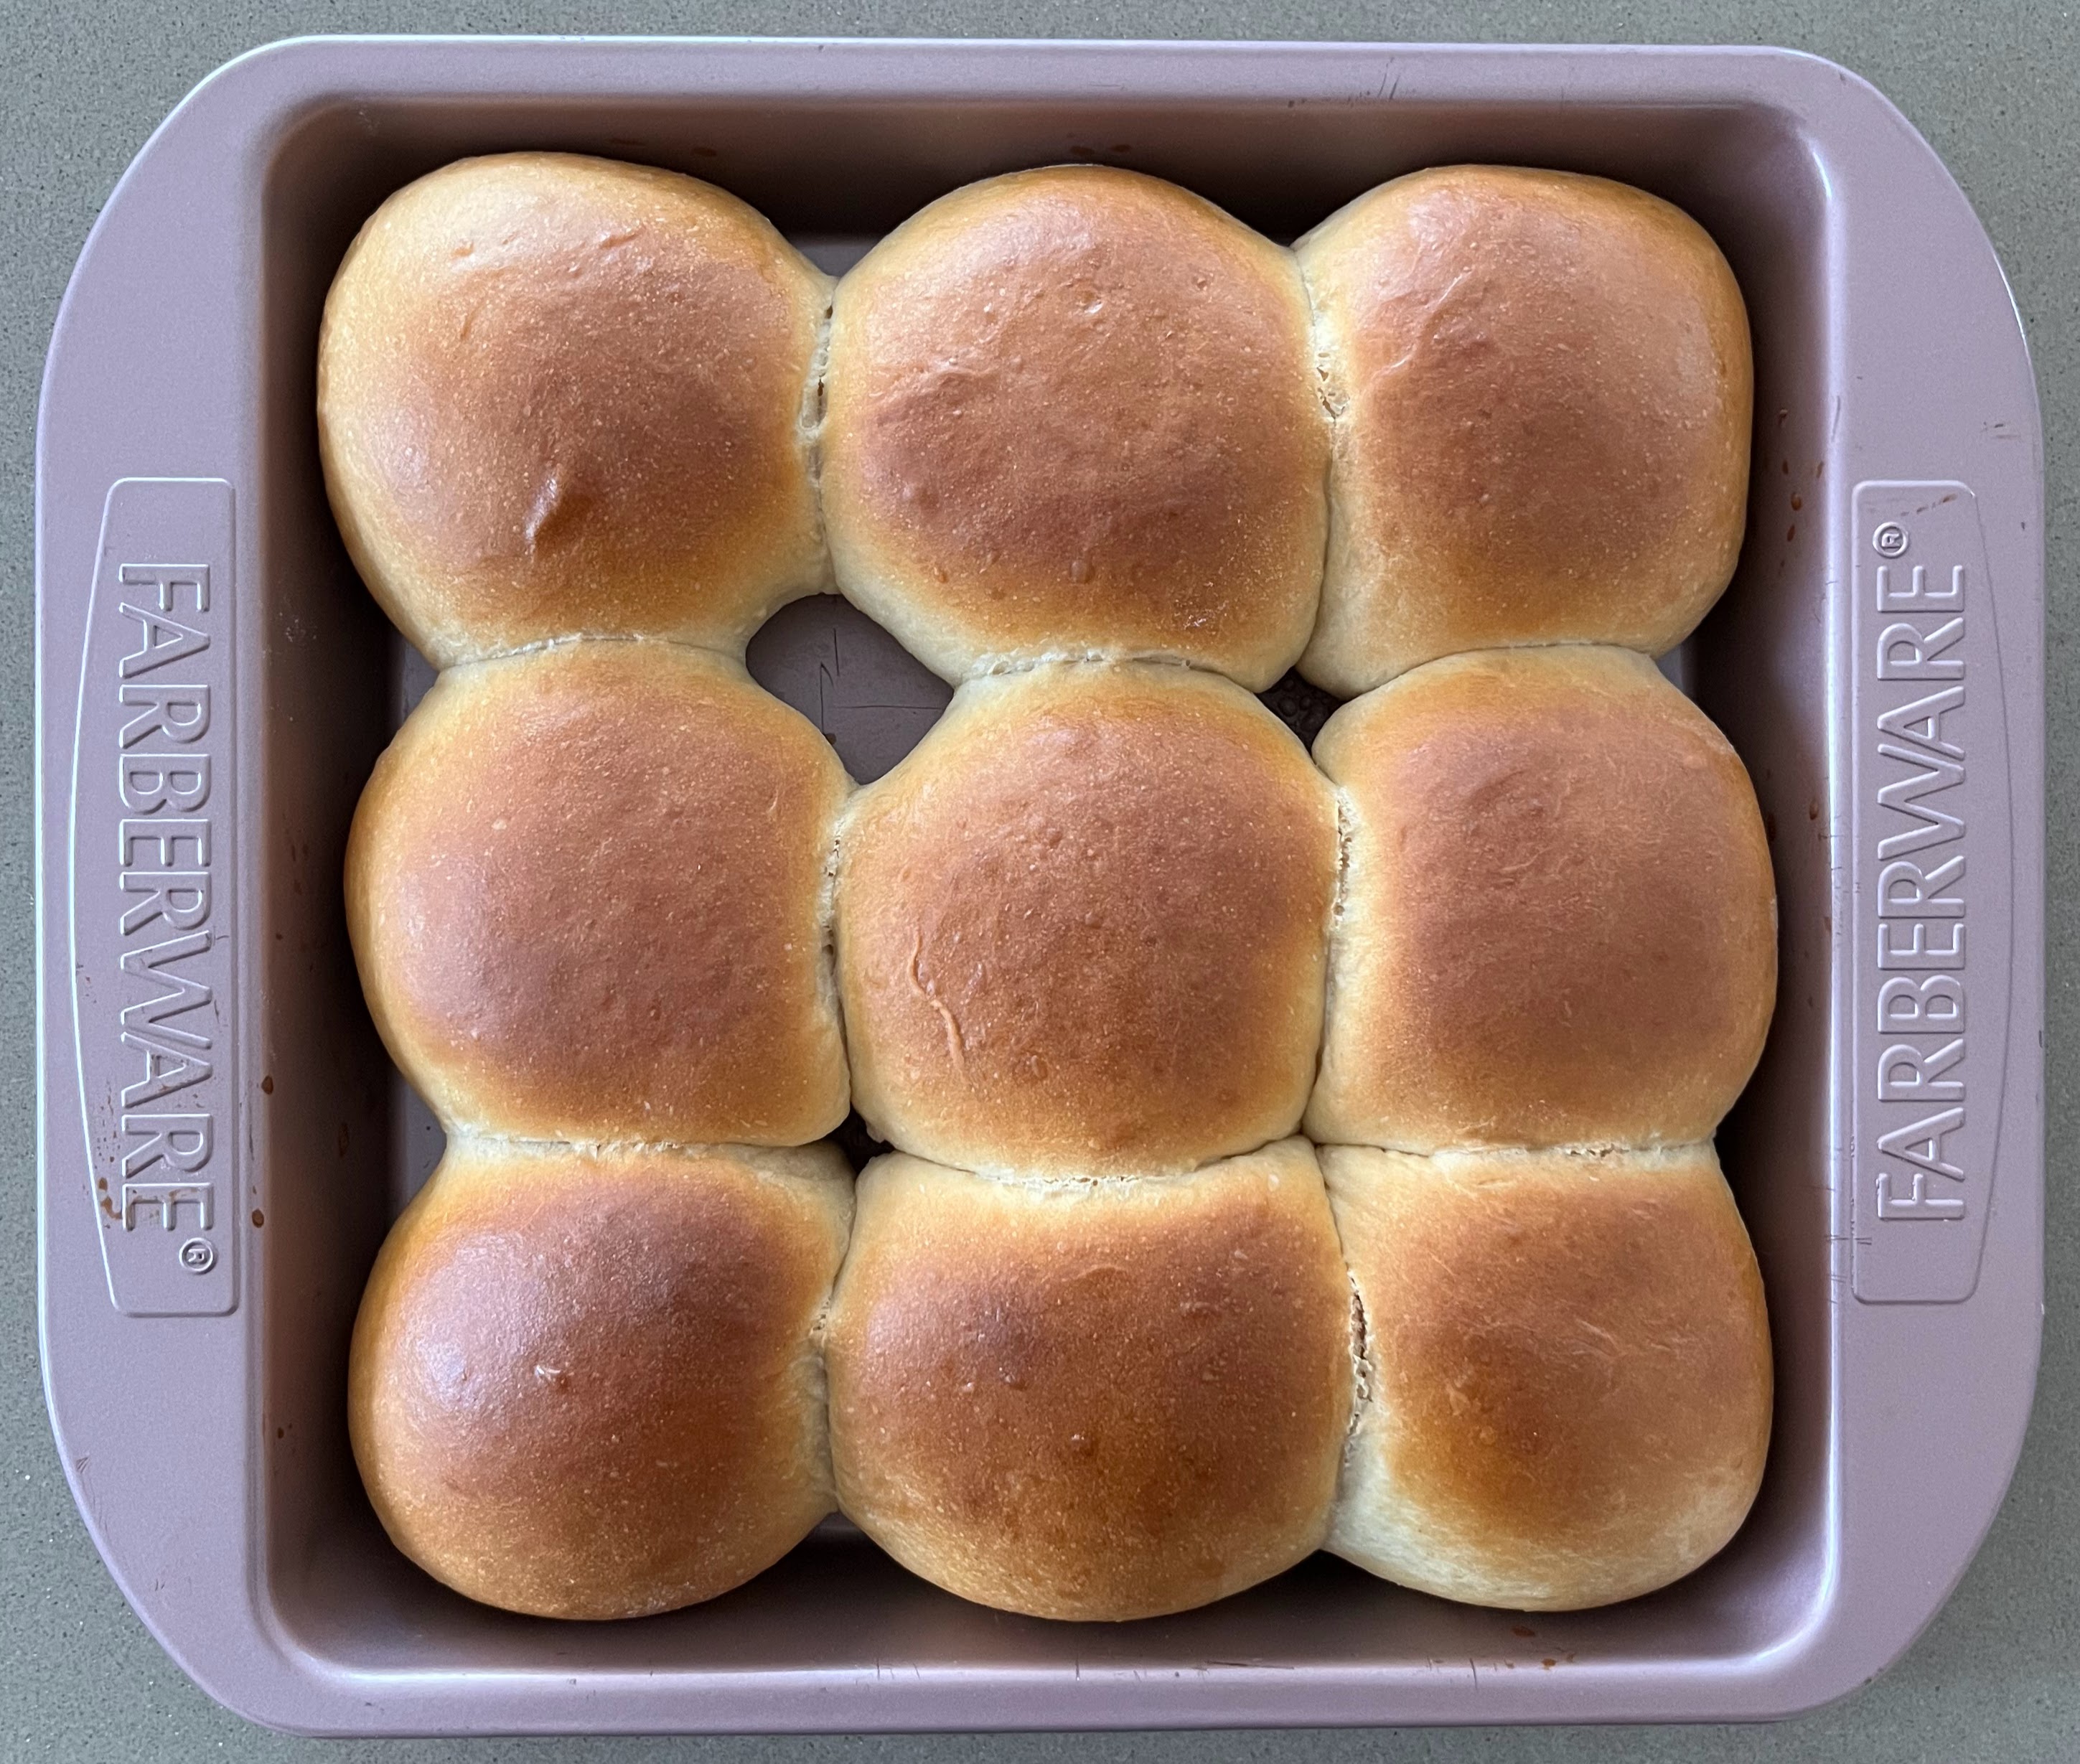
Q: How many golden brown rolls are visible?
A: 9